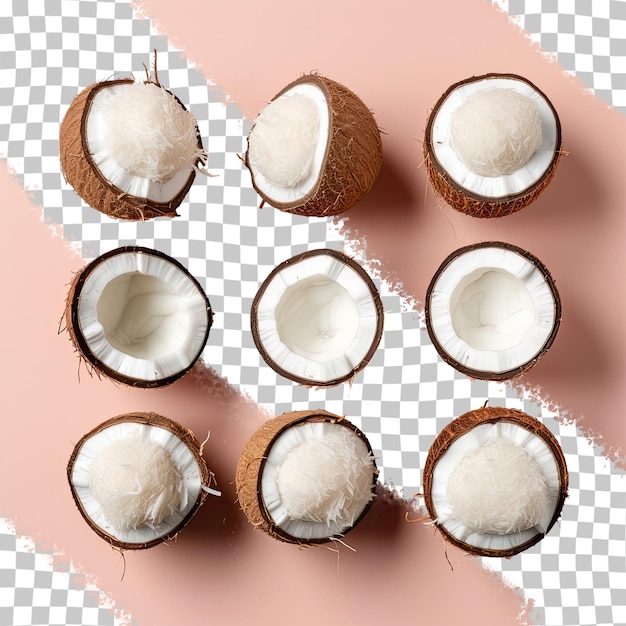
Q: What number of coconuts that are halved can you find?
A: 9